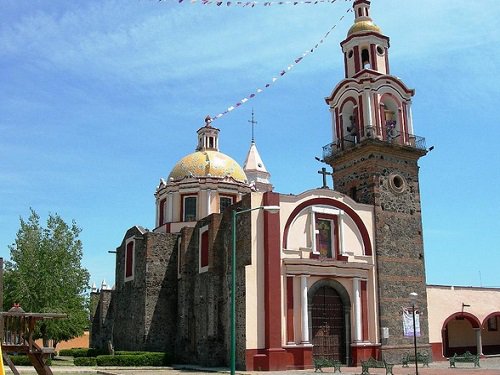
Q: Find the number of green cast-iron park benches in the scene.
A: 4